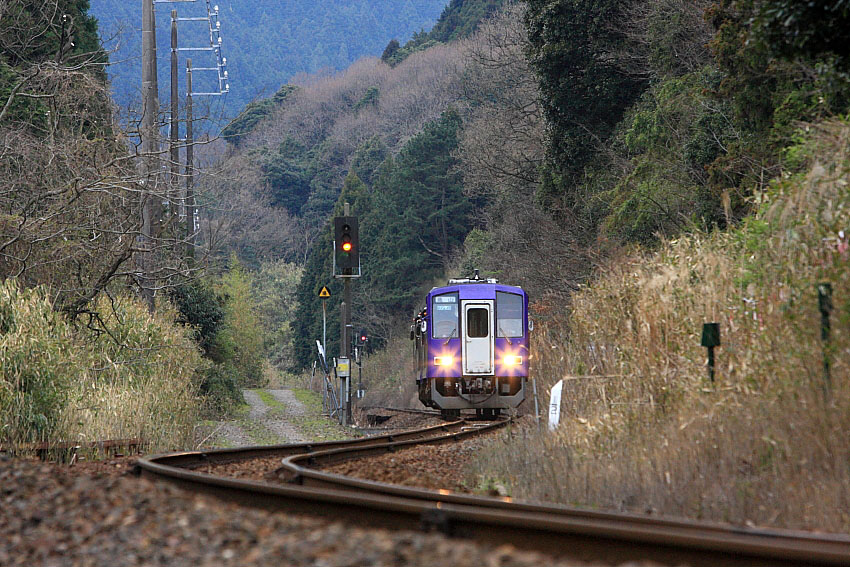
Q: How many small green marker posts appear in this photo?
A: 2